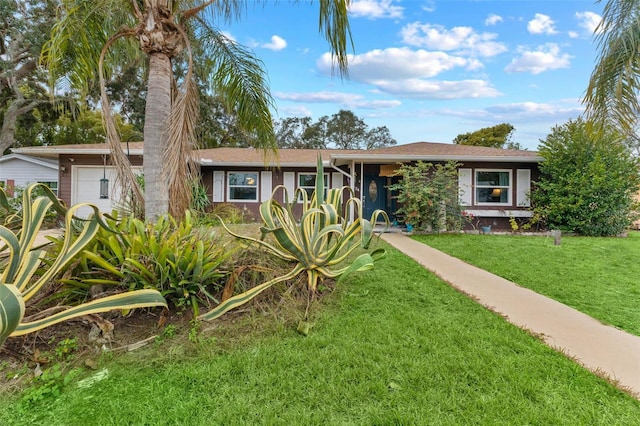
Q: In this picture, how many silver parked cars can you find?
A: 0